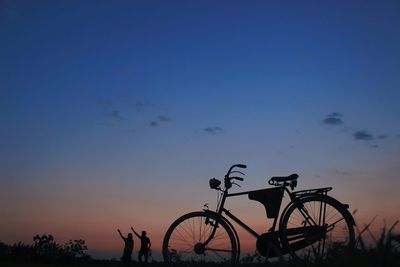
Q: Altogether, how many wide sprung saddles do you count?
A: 1